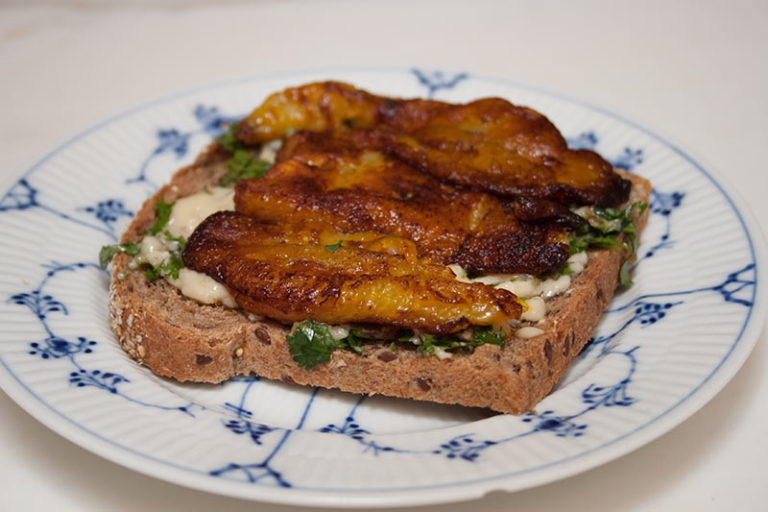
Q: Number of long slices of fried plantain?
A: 3